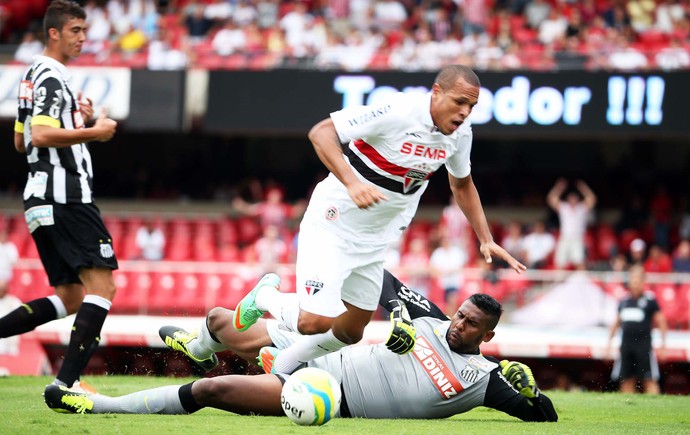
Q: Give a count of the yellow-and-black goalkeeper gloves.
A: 2